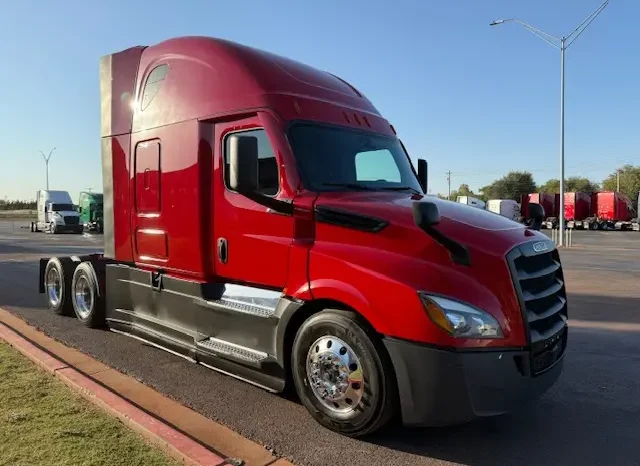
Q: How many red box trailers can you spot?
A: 3